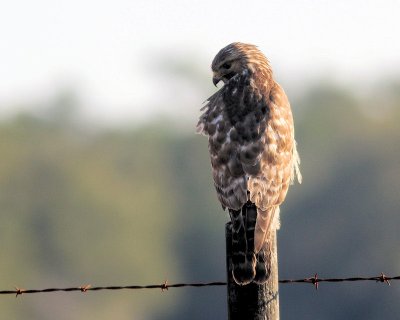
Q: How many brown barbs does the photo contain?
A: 5